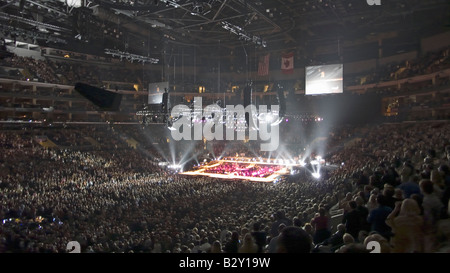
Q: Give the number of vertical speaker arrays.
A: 3